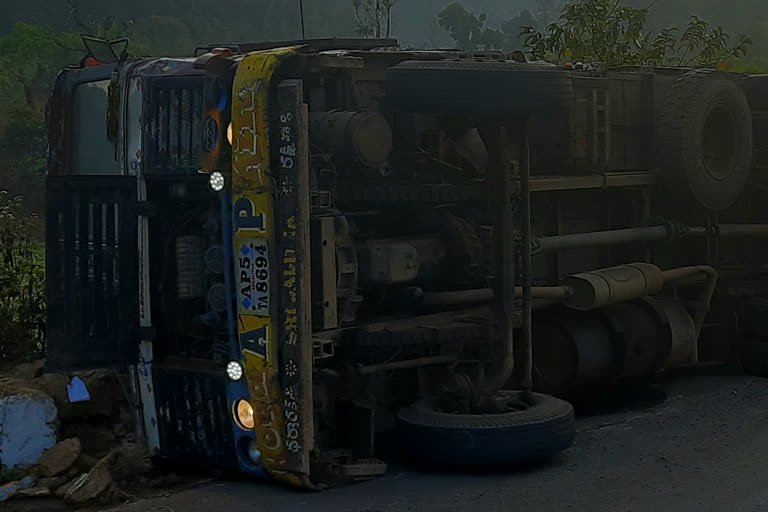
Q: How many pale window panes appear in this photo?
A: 1